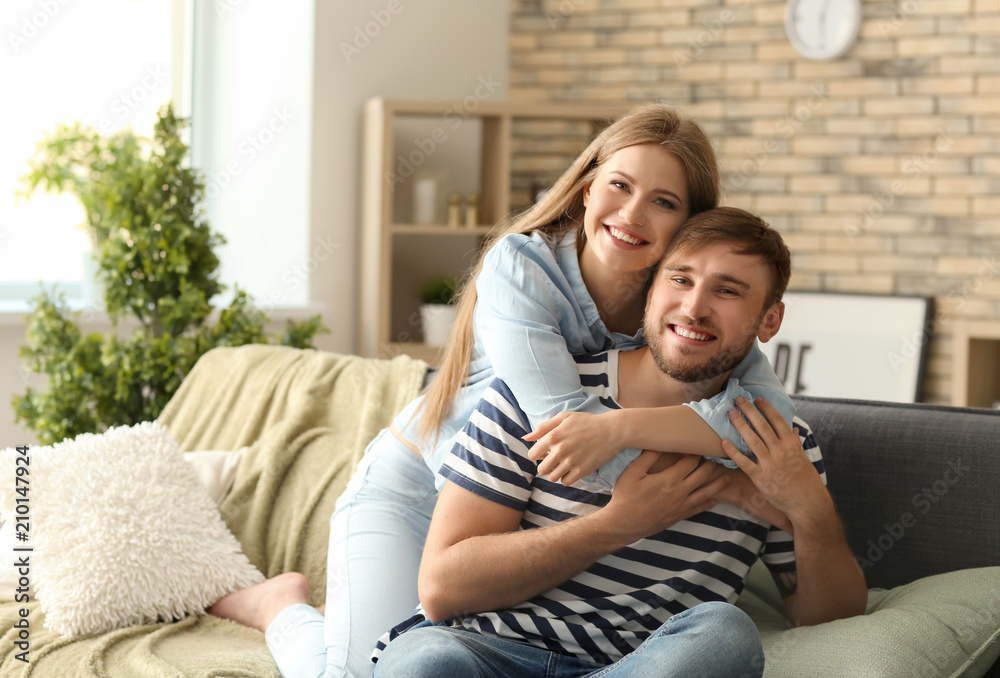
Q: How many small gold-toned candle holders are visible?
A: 2